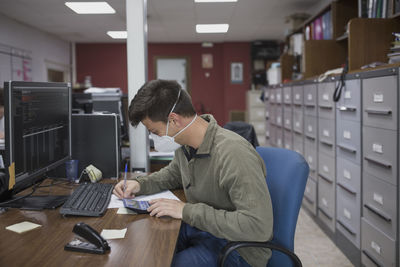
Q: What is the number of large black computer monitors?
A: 1